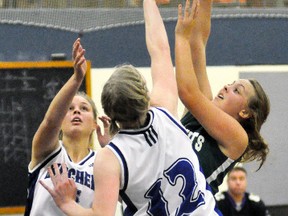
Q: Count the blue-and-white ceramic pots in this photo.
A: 0